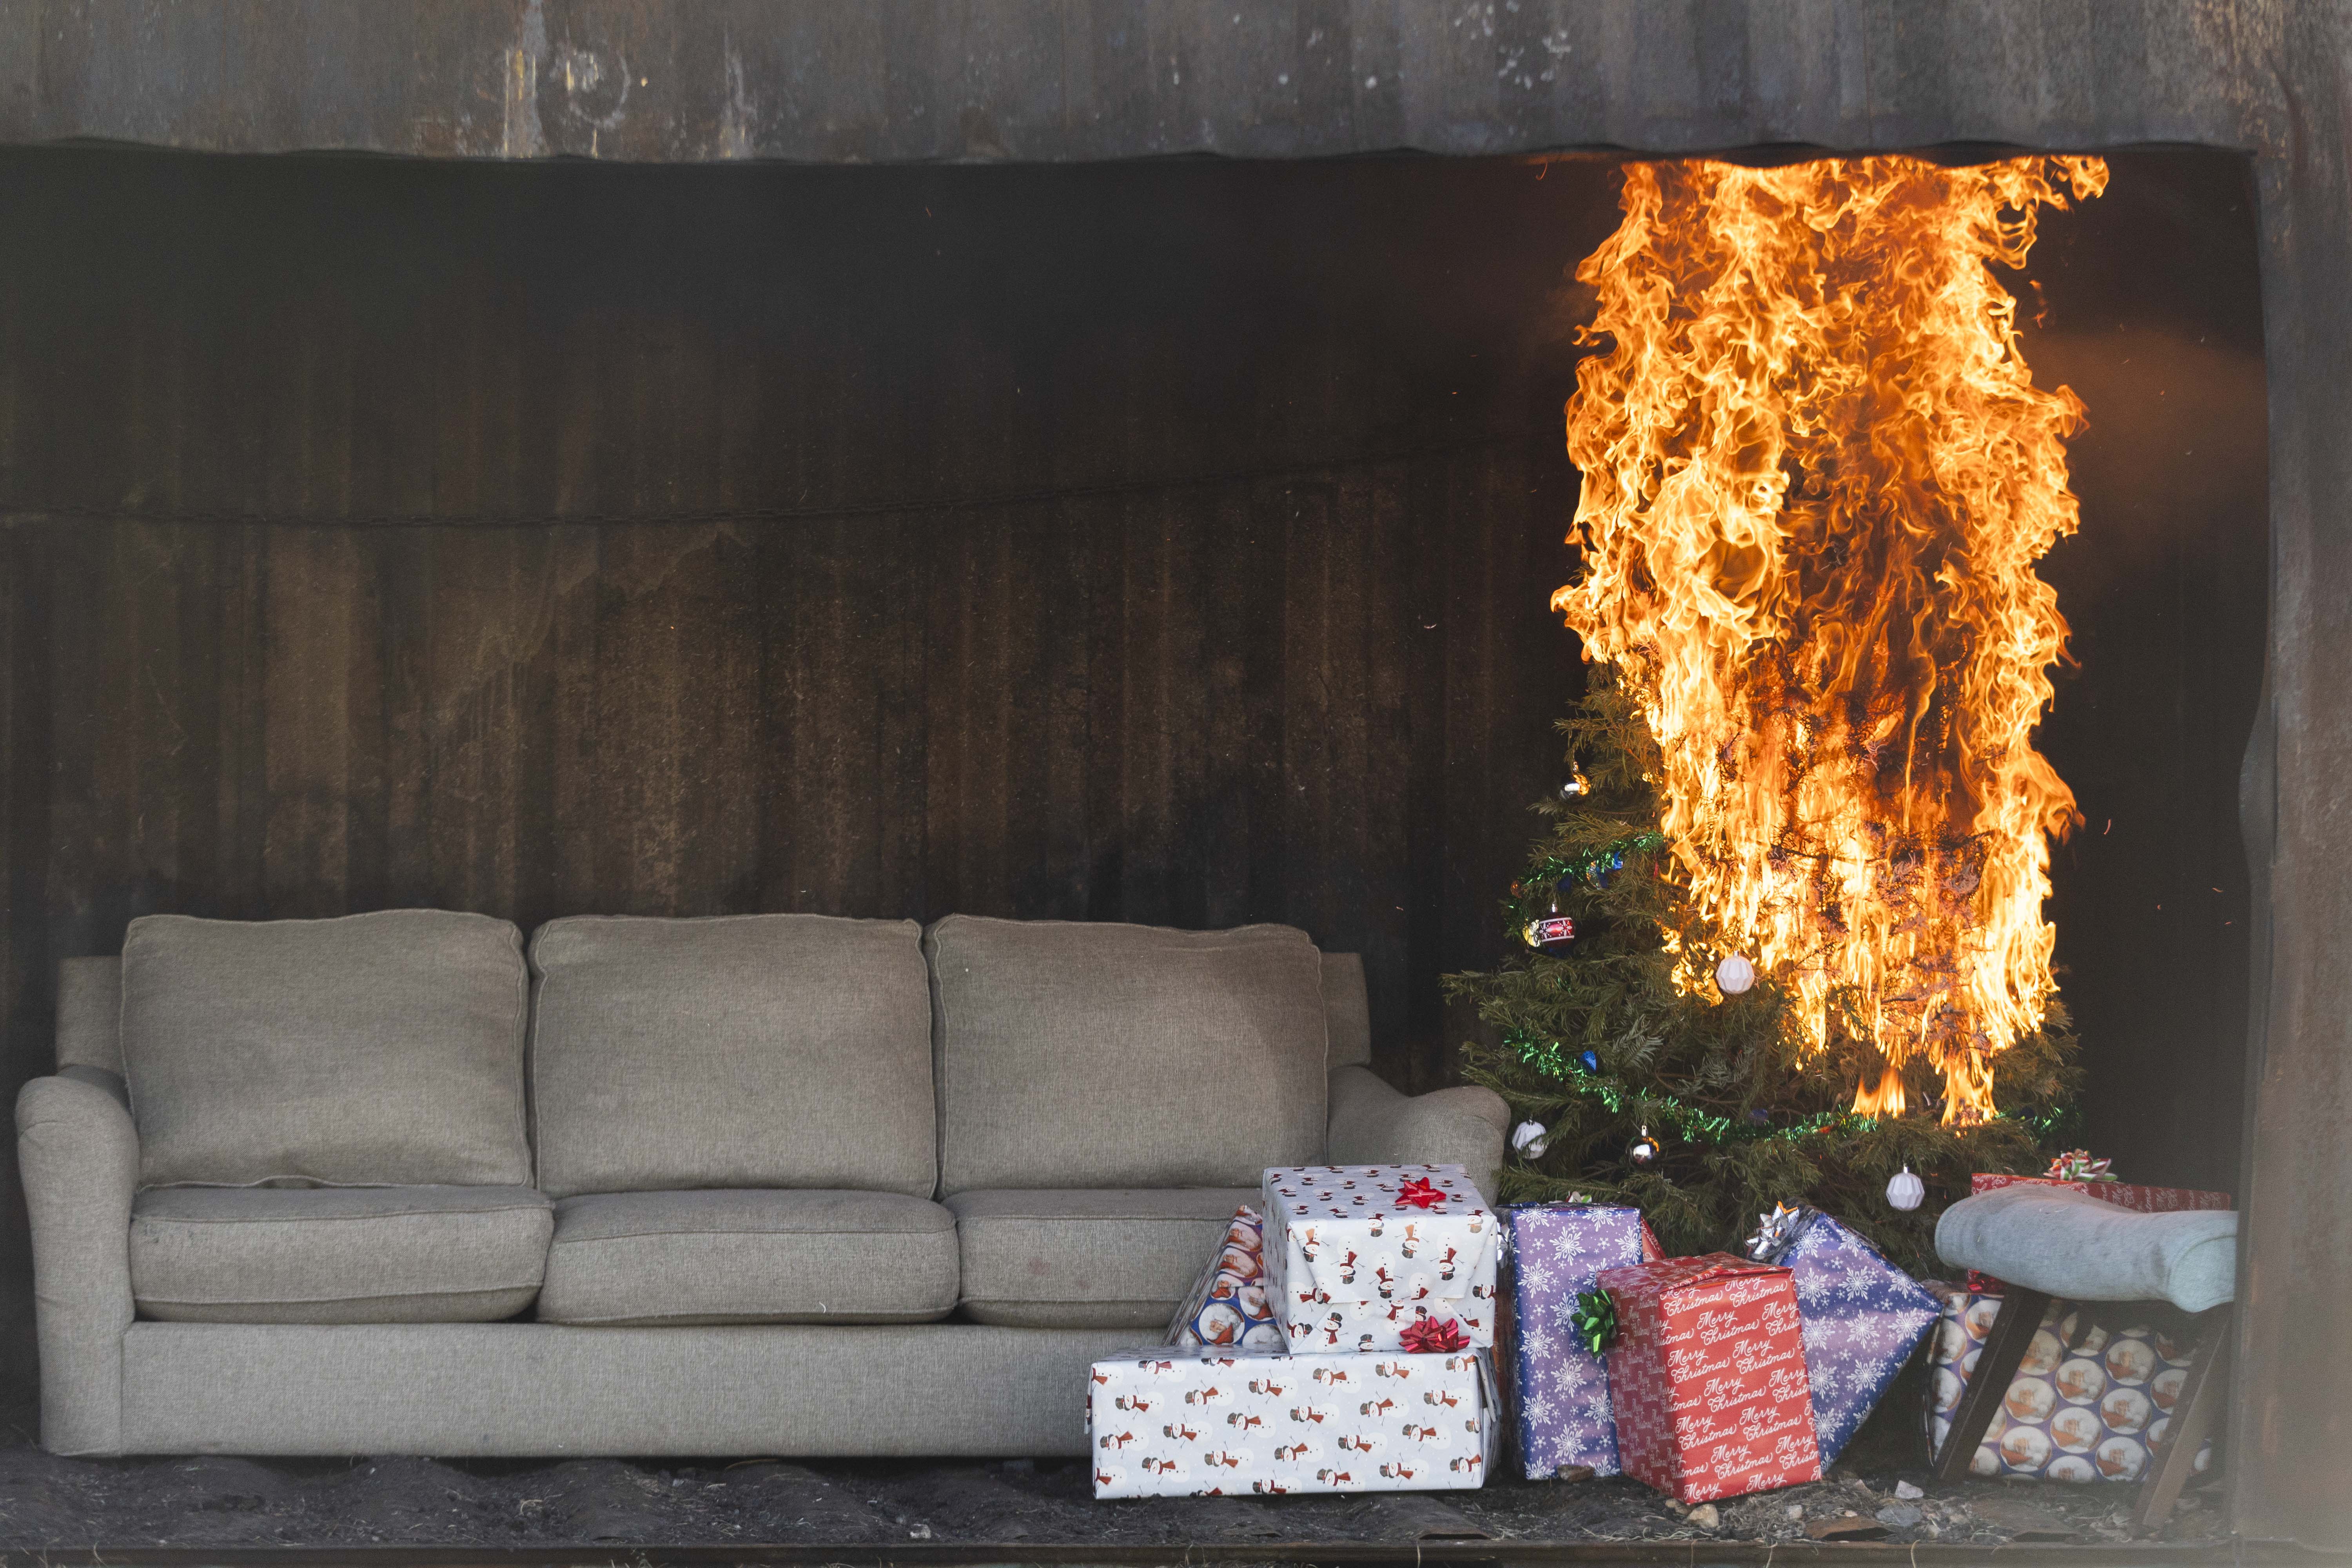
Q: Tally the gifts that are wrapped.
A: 9